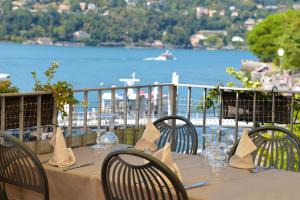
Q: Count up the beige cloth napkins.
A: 4